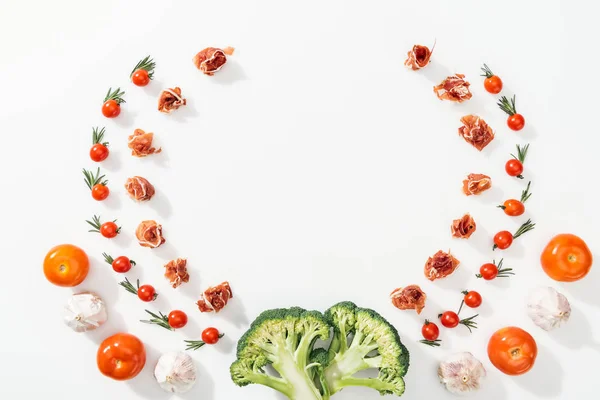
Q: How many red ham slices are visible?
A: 14